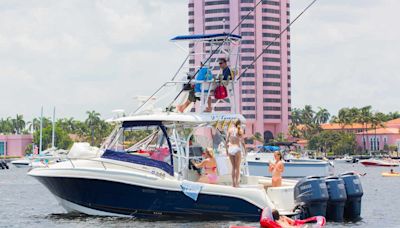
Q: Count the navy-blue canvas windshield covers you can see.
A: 1